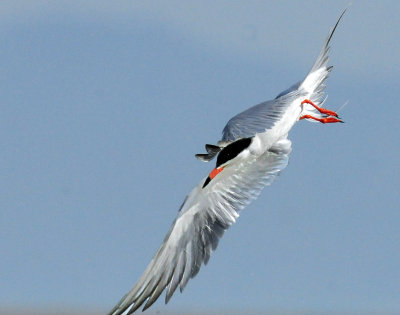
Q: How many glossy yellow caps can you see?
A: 0